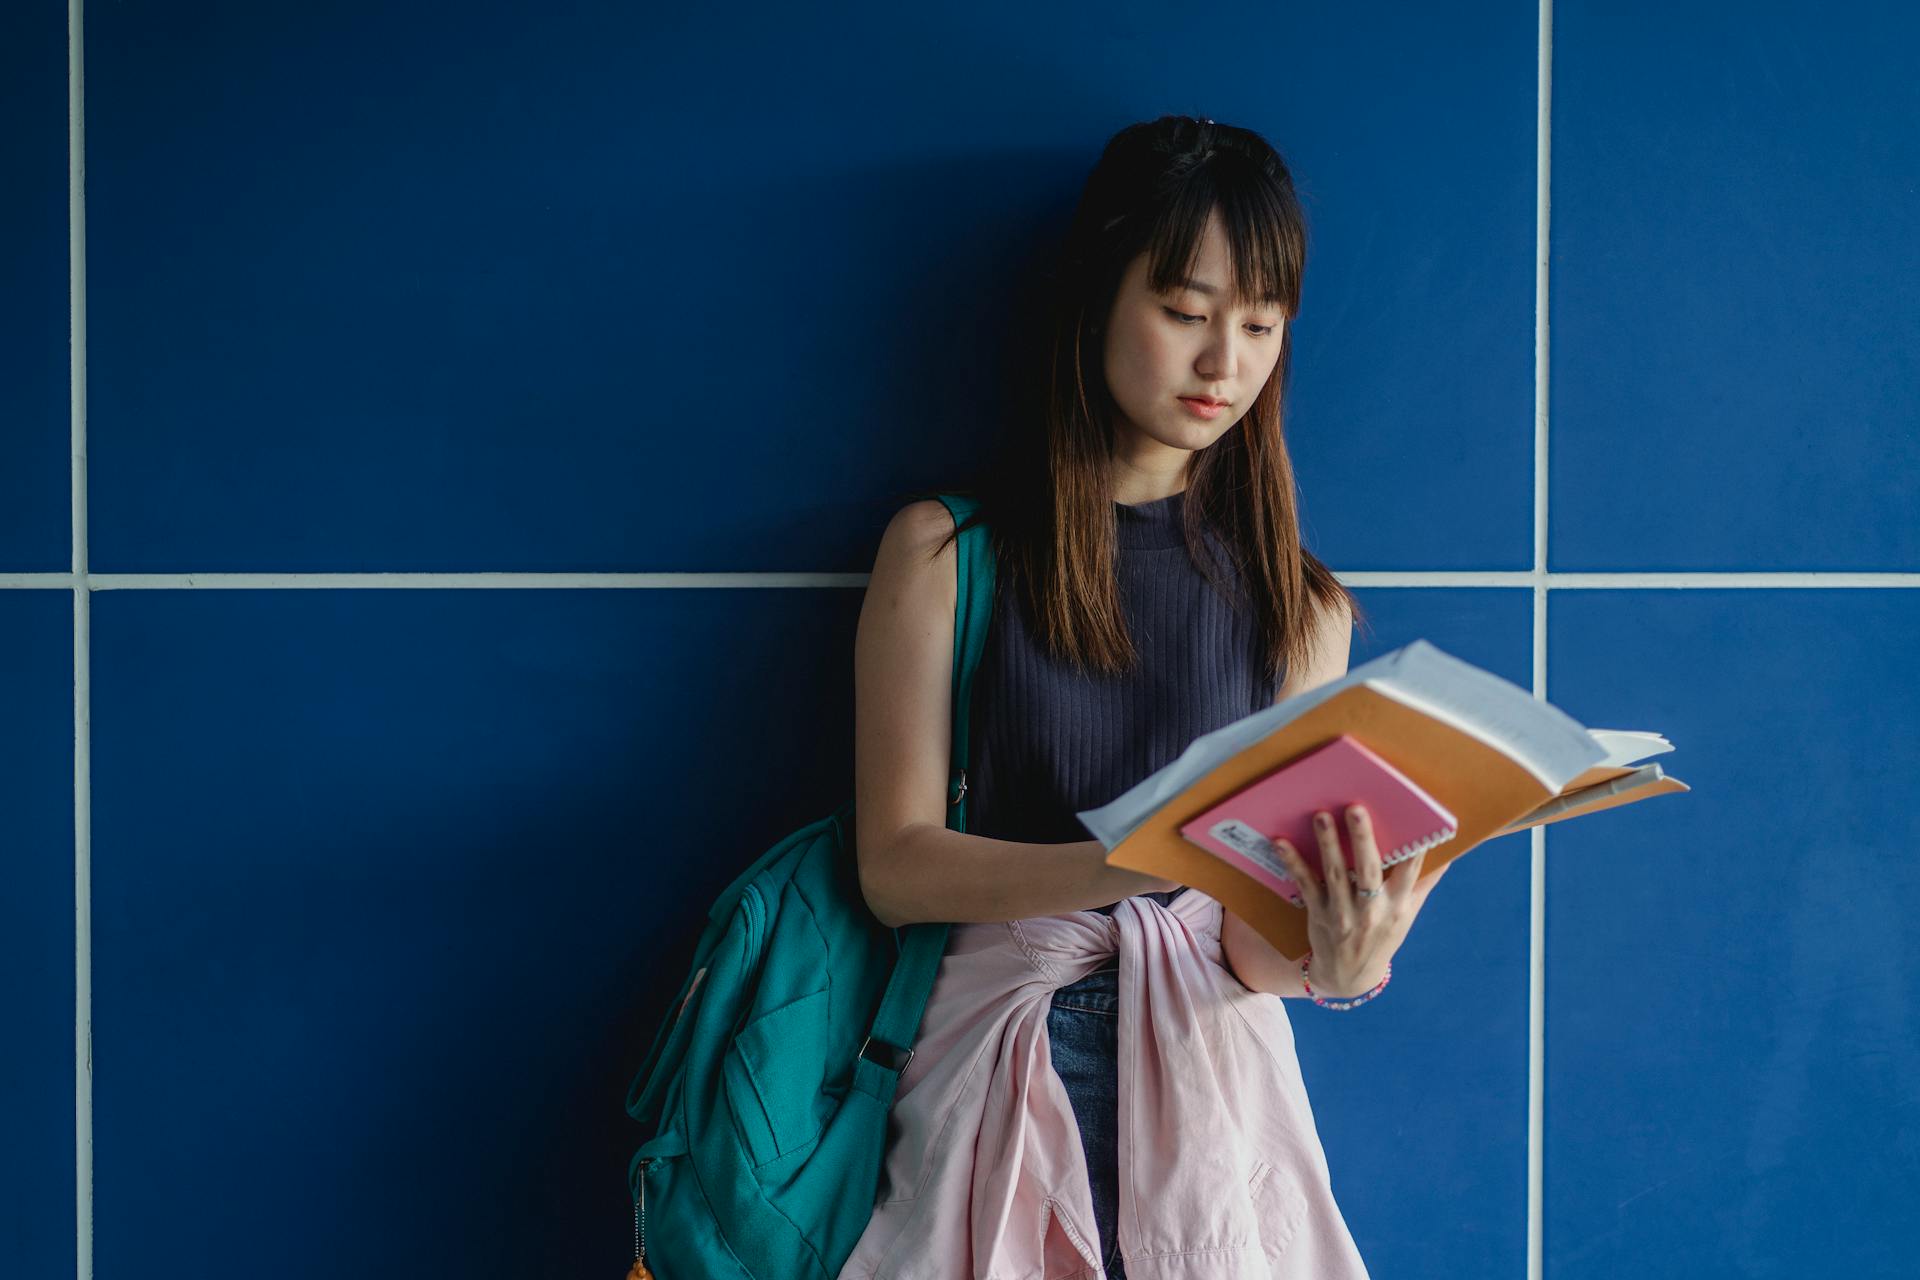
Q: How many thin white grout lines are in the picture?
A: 3